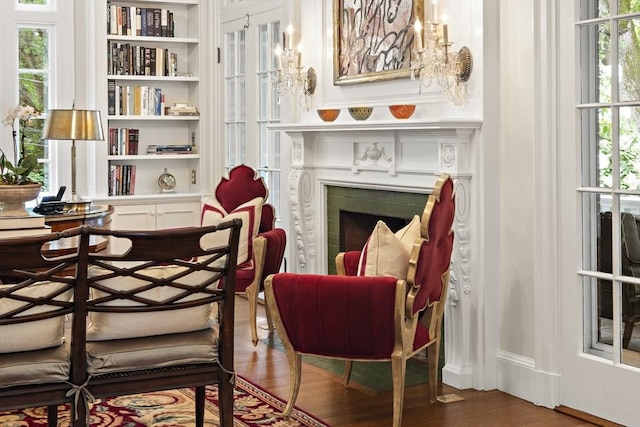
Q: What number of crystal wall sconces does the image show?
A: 2